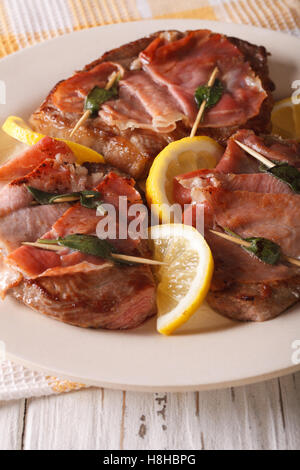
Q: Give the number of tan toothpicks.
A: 6